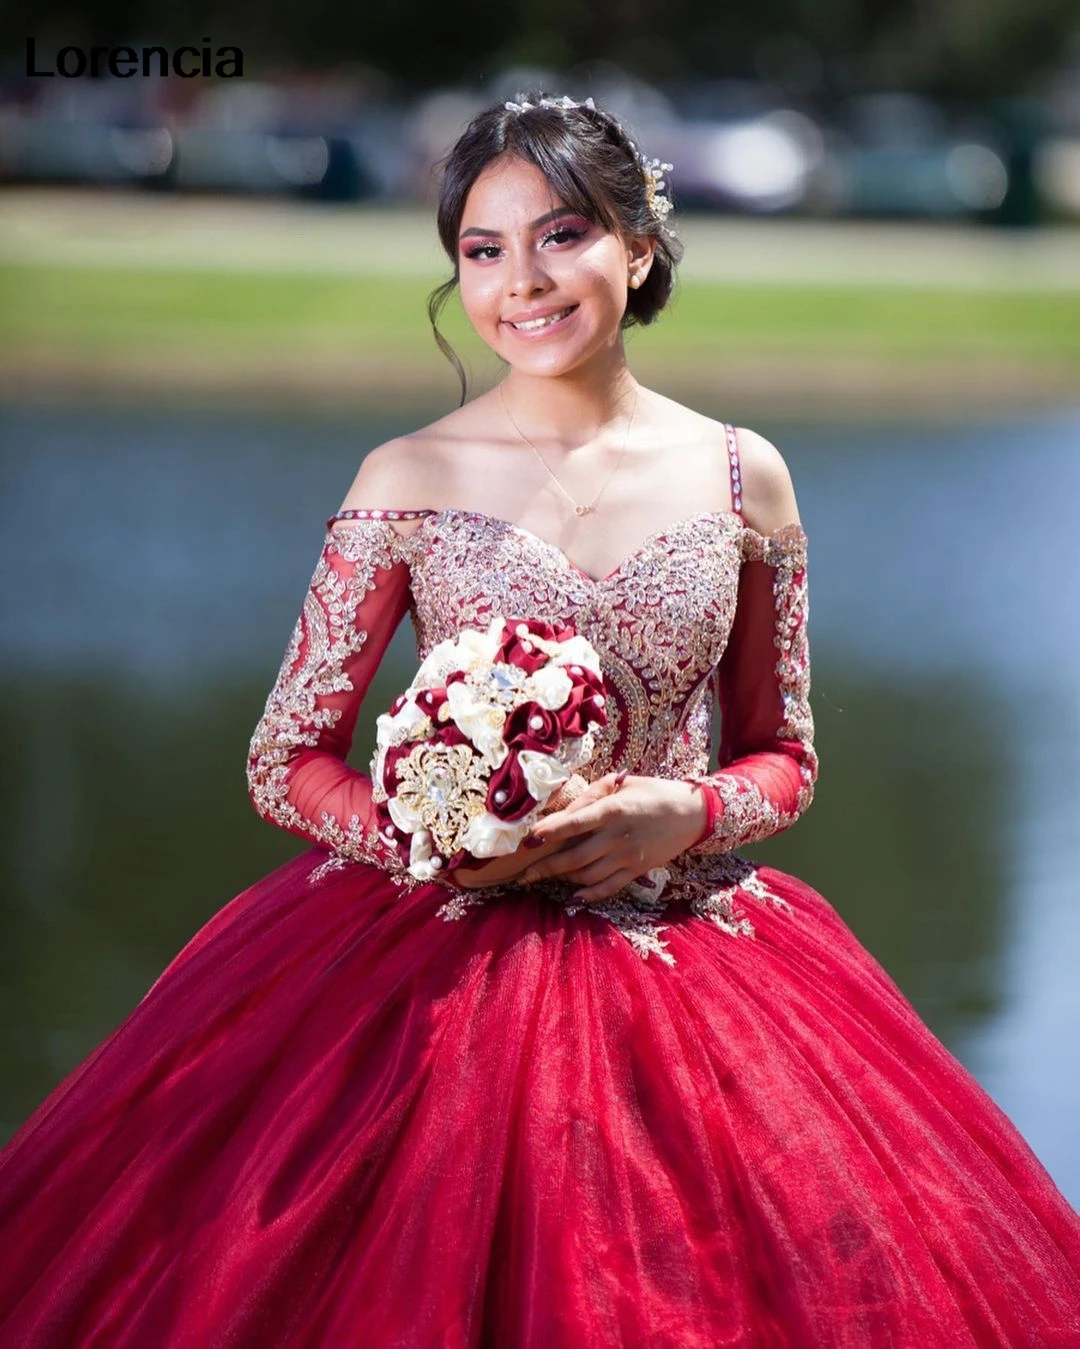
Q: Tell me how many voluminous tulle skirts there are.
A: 1